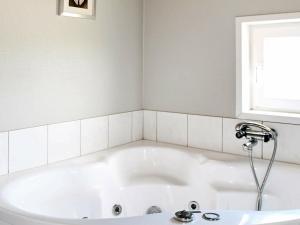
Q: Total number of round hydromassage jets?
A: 2